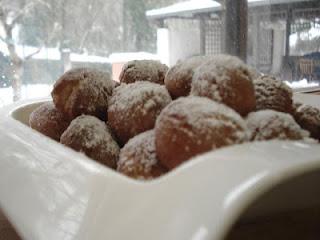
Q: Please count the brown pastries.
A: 12